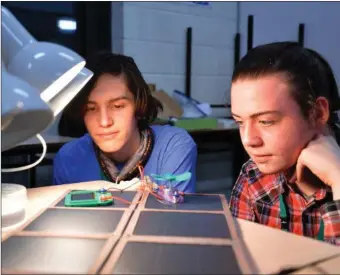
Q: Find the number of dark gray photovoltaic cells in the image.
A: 6